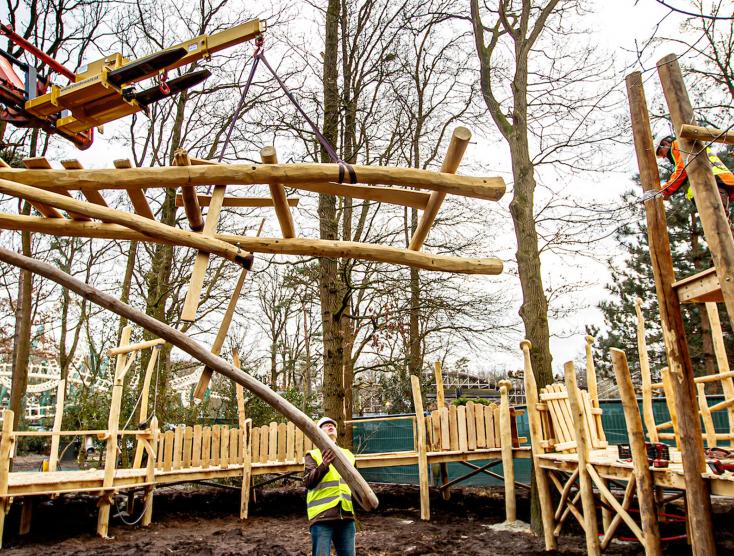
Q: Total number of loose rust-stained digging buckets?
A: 0